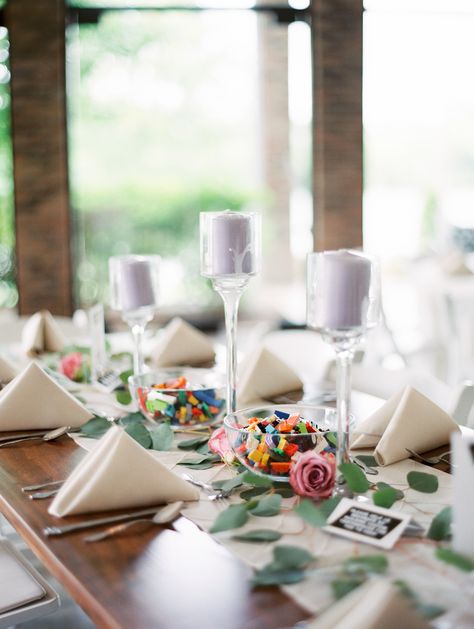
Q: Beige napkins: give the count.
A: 8